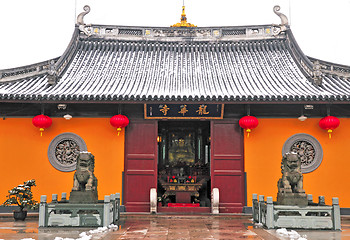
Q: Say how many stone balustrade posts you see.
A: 12